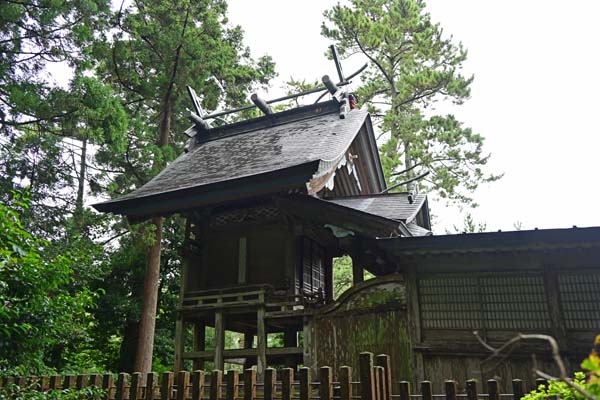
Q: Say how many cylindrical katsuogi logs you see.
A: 3